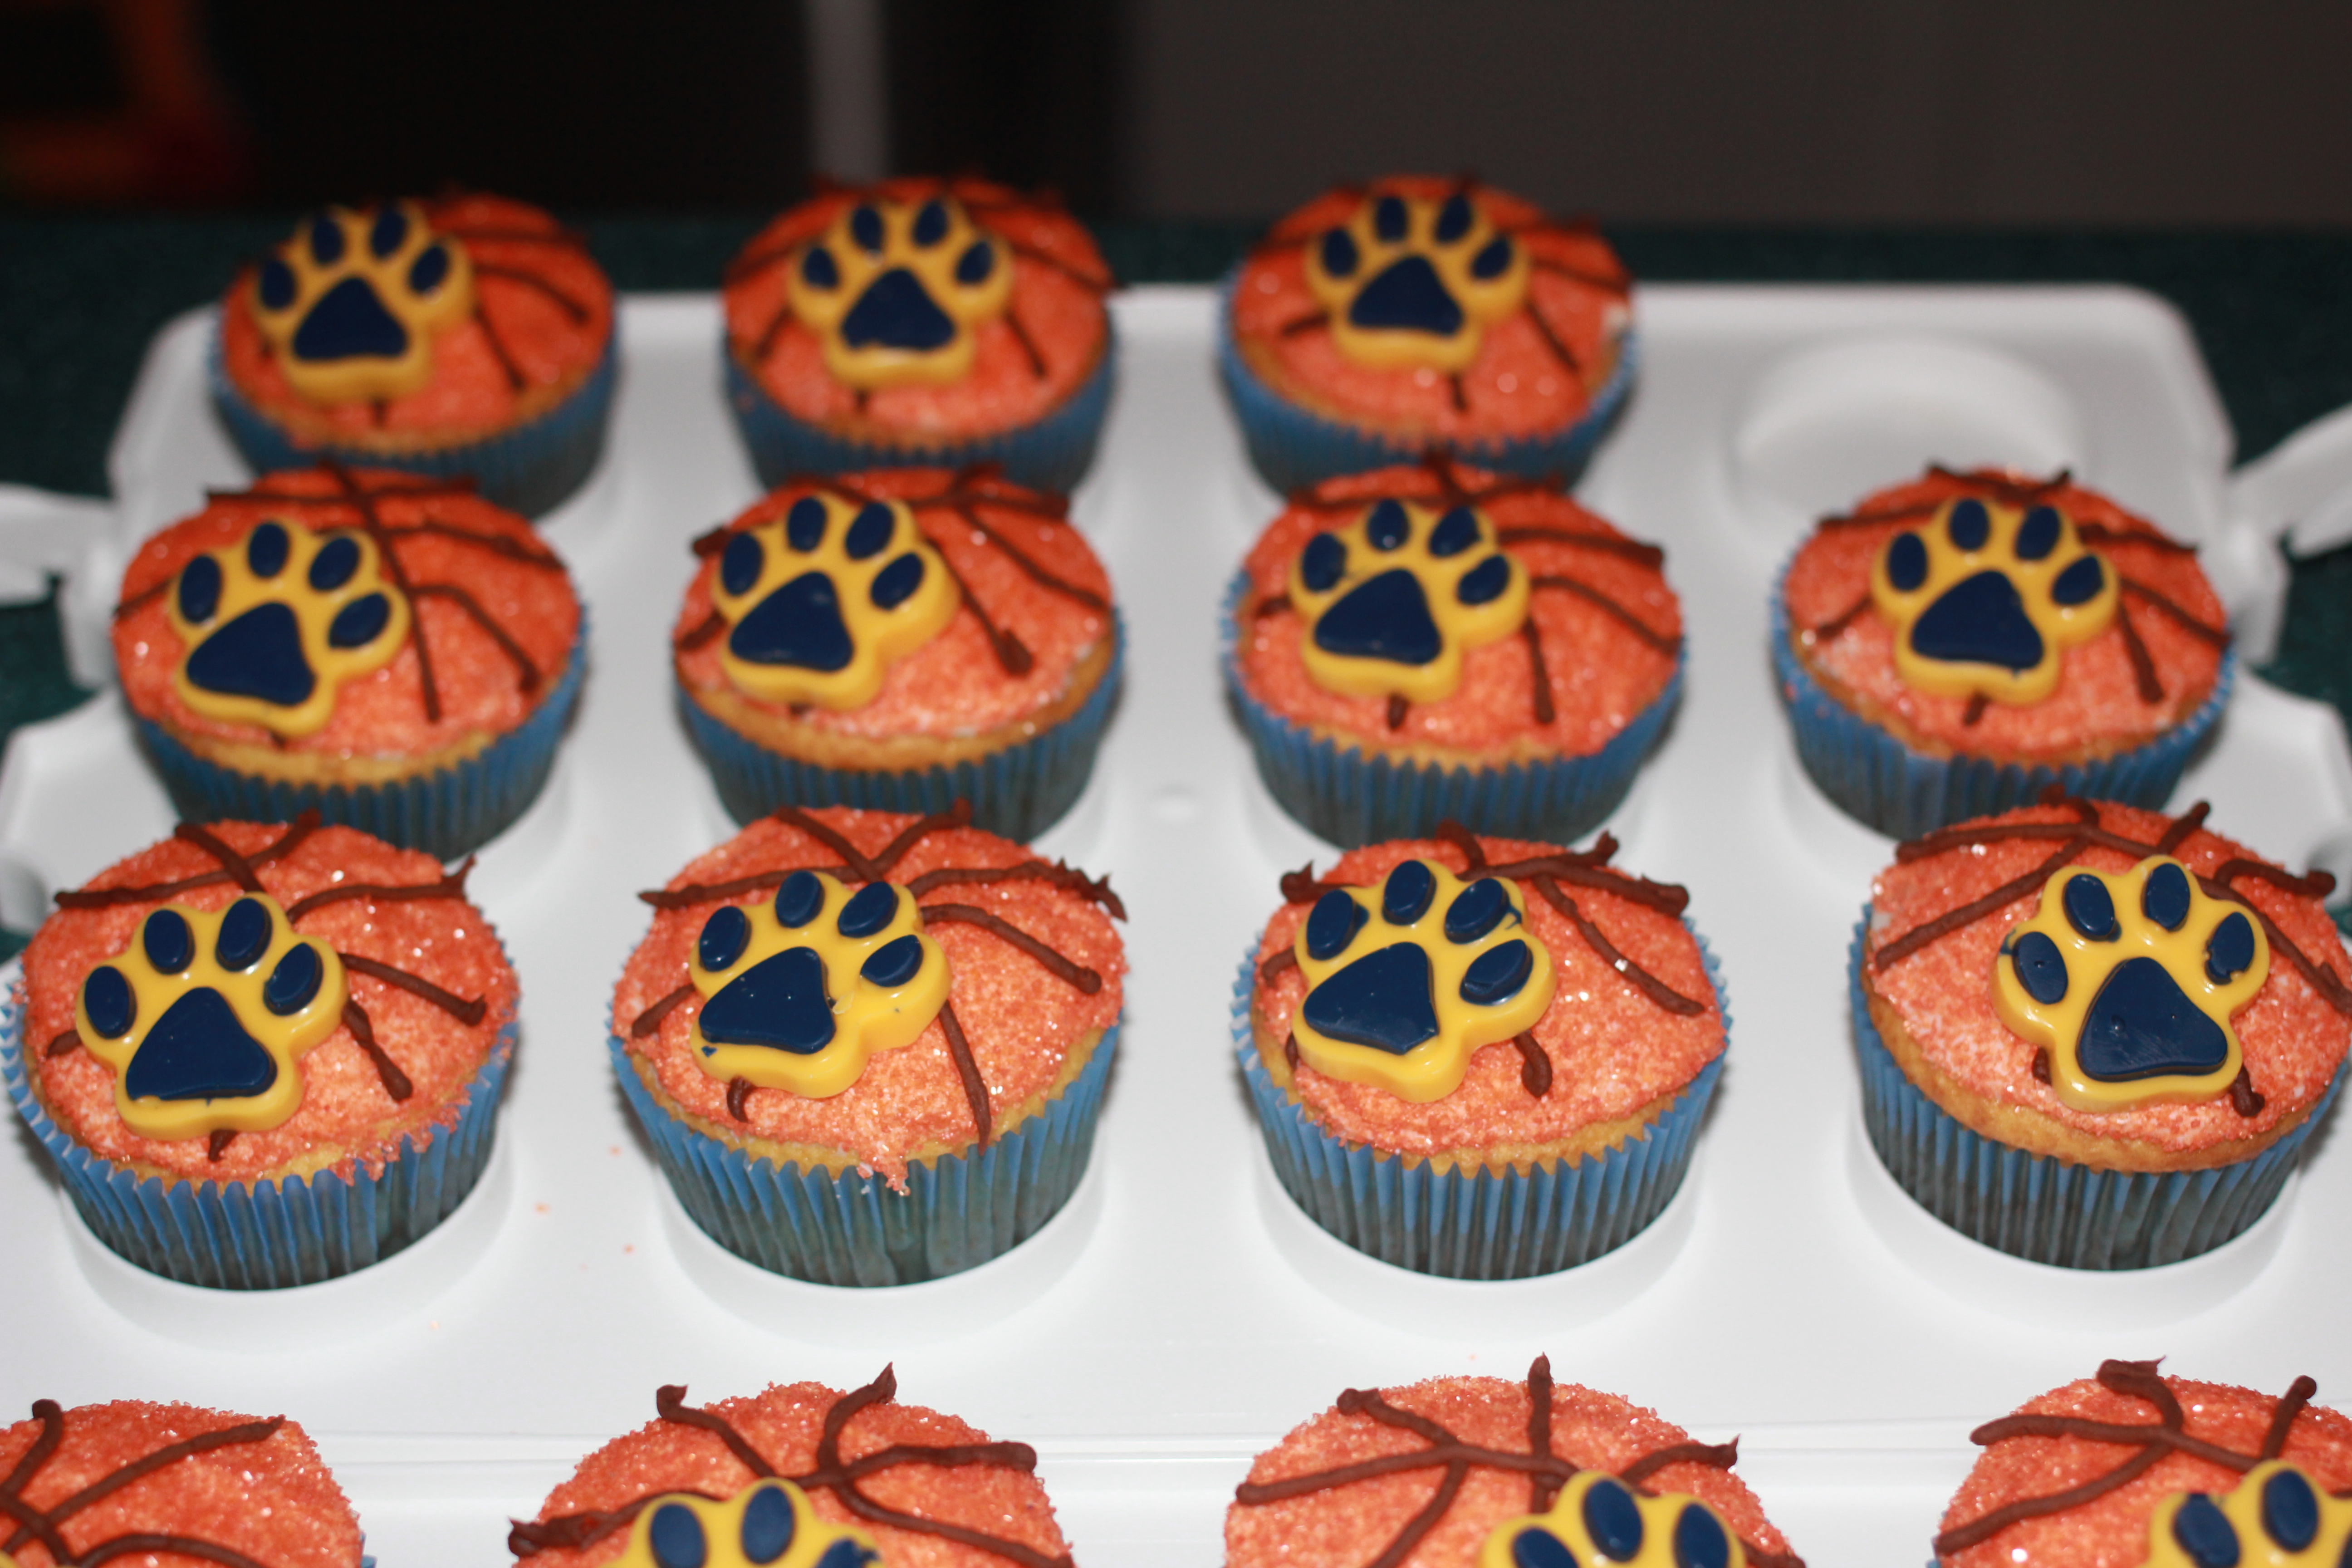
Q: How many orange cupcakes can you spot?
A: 15